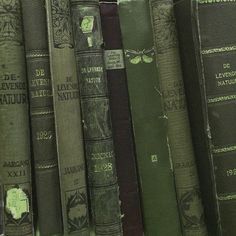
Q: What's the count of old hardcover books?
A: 8